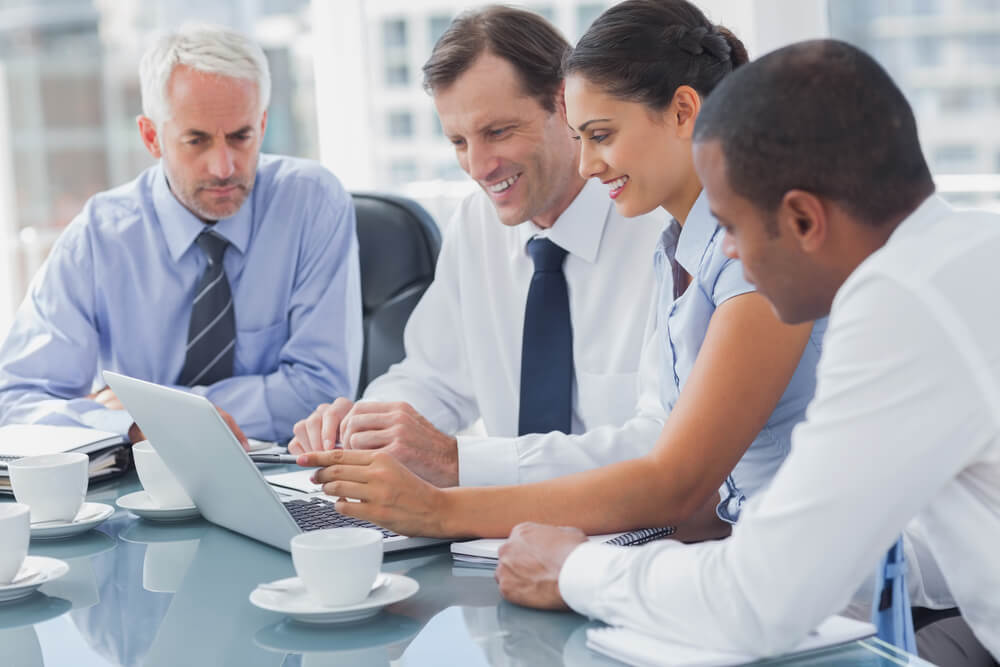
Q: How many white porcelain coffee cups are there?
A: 4